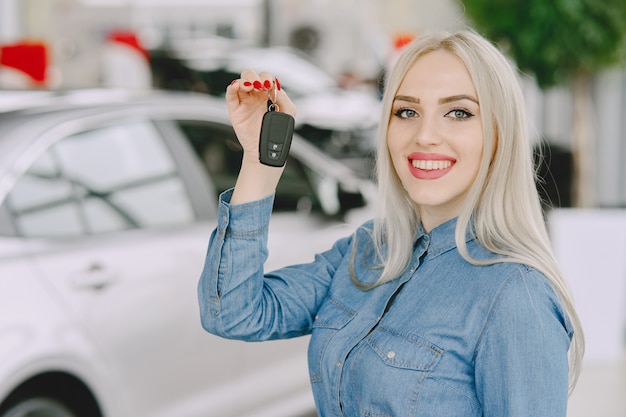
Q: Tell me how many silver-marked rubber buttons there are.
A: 2